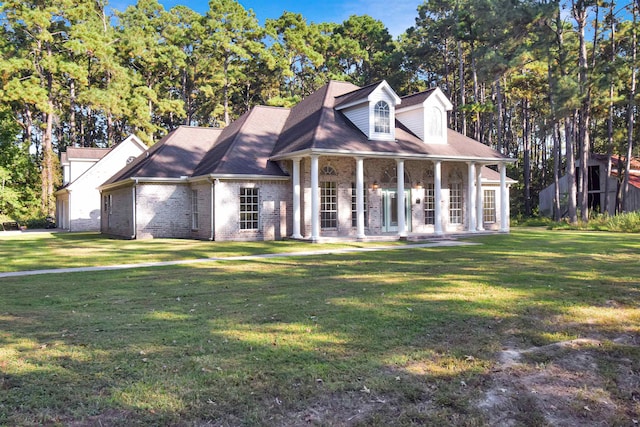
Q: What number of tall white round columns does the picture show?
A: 8